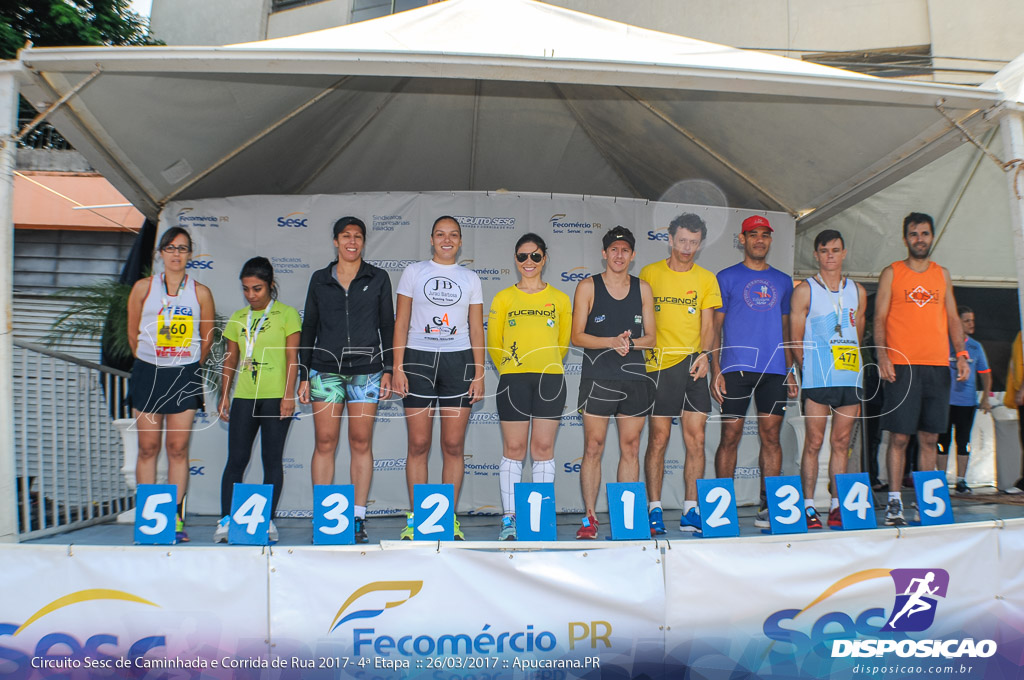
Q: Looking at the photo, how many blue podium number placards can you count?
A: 10